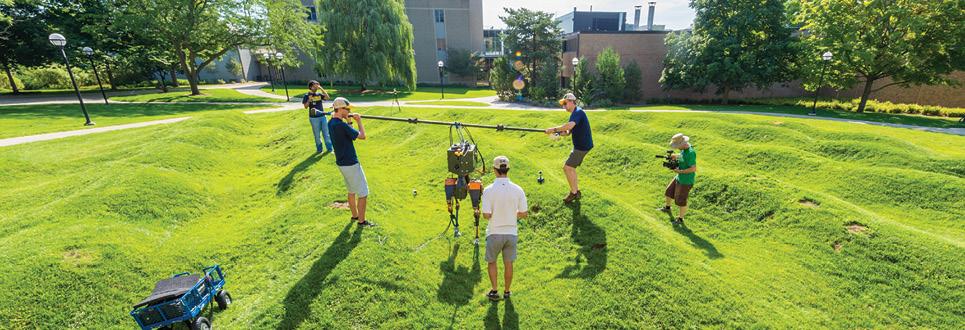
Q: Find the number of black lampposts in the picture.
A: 7